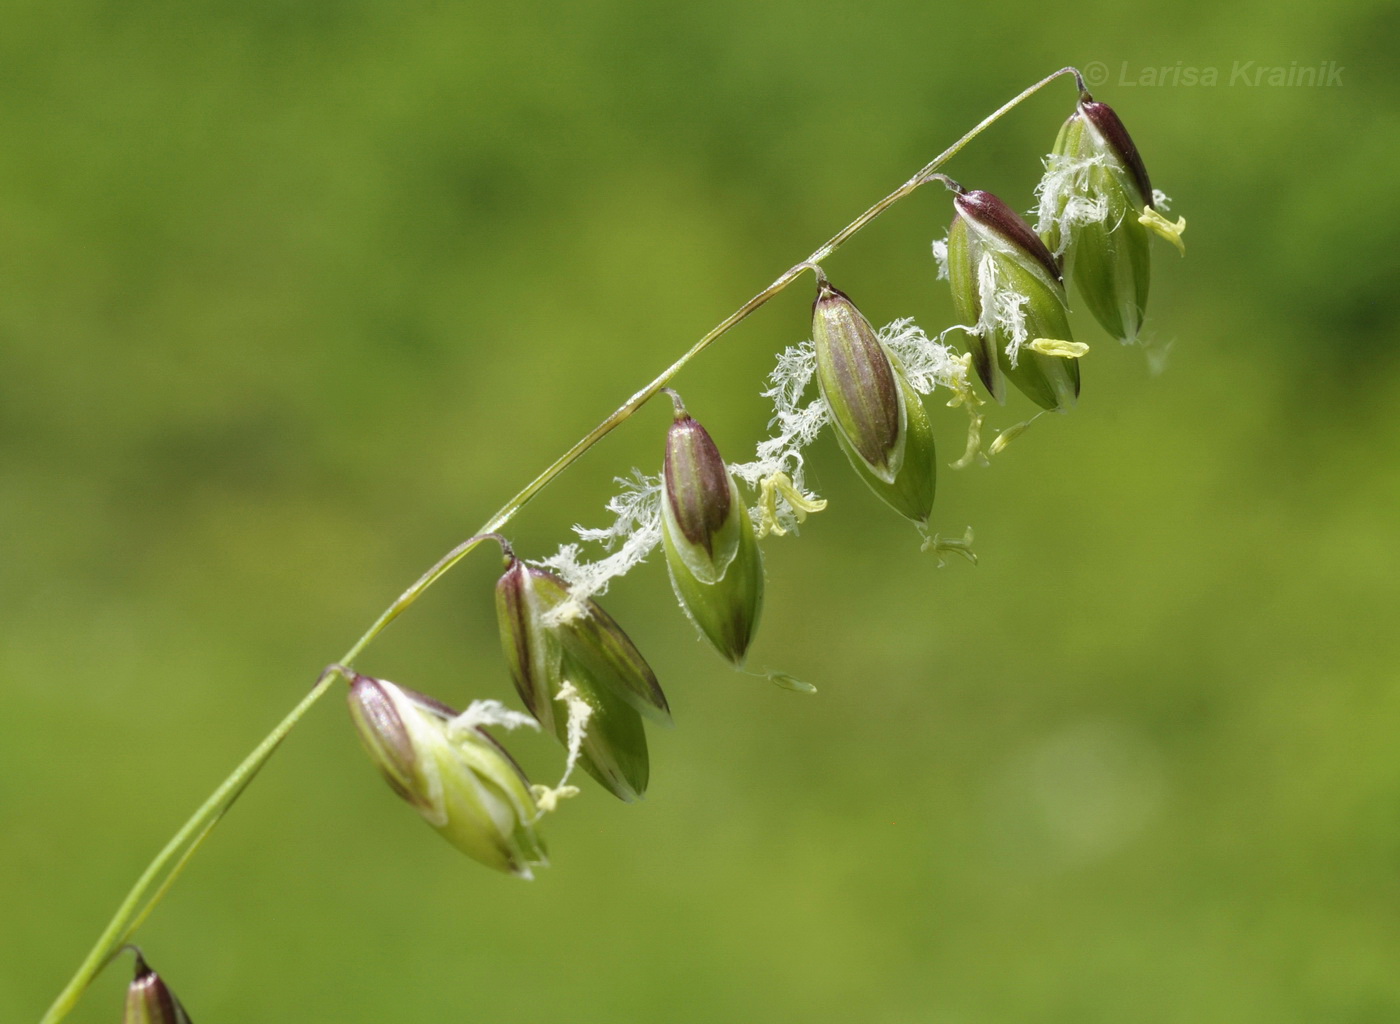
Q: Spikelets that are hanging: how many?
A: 7